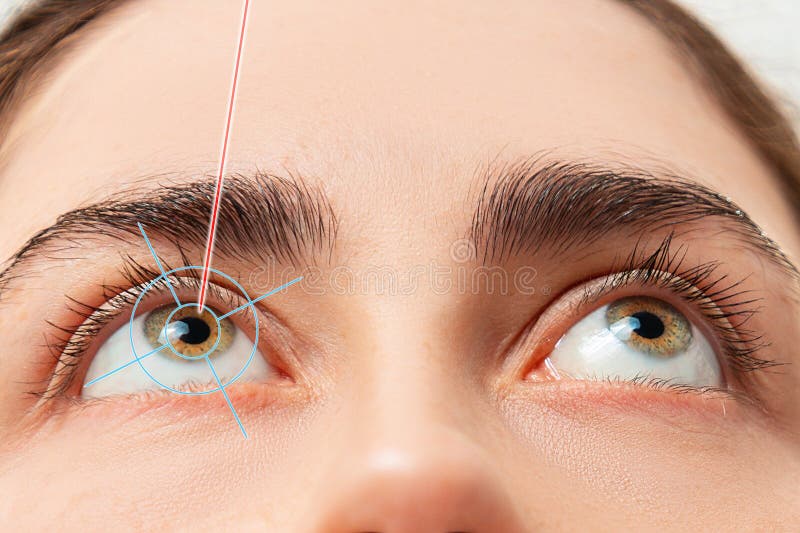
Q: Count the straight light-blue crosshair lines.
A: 4